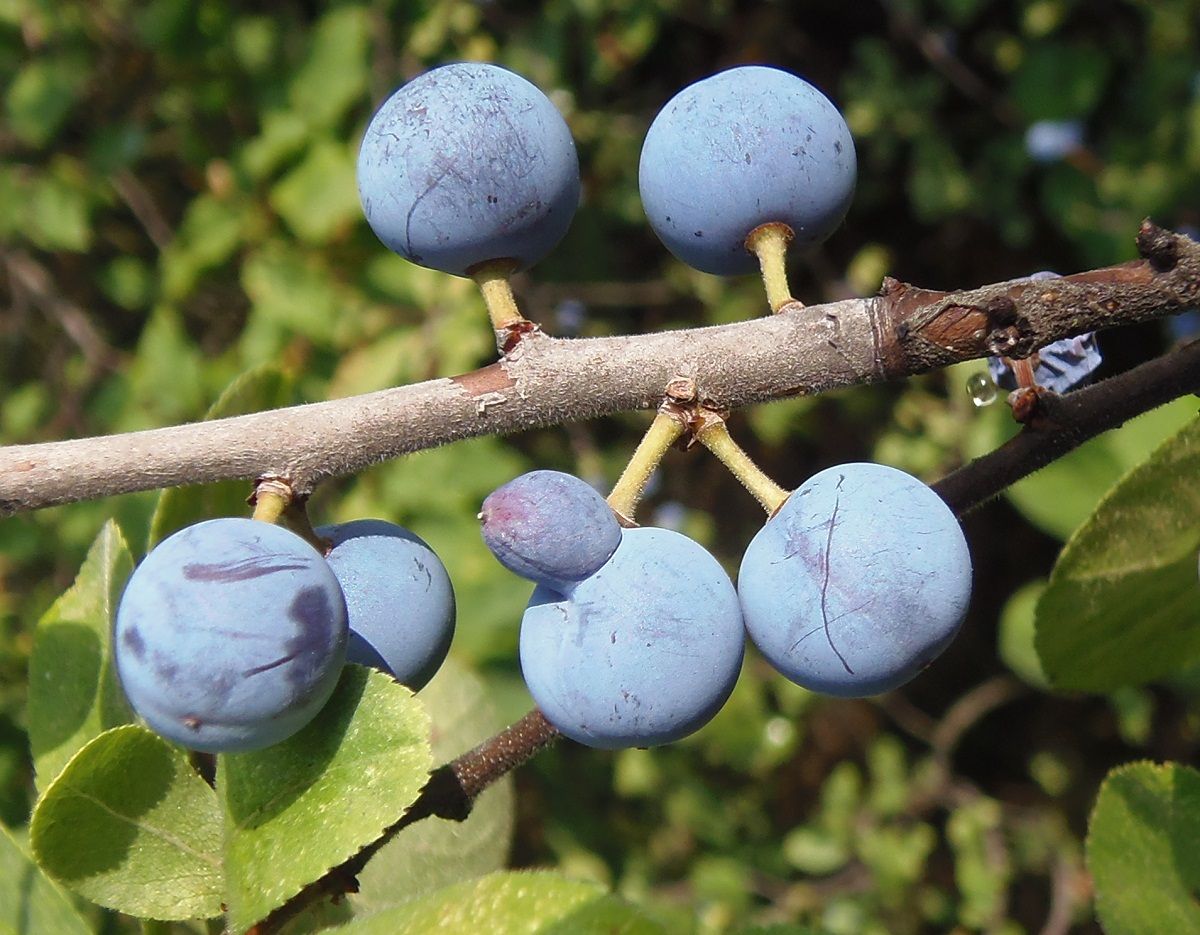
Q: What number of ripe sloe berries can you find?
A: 6